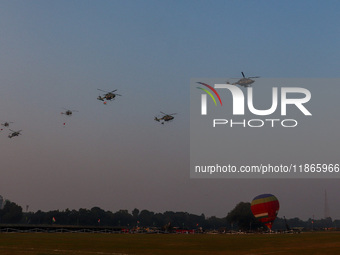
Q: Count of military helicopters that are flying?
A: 6